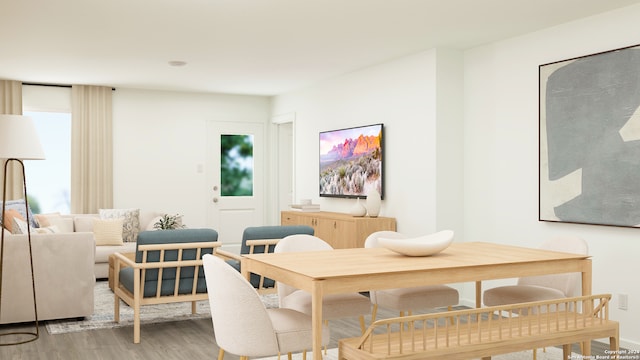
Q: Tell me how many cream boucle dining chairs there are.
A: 4